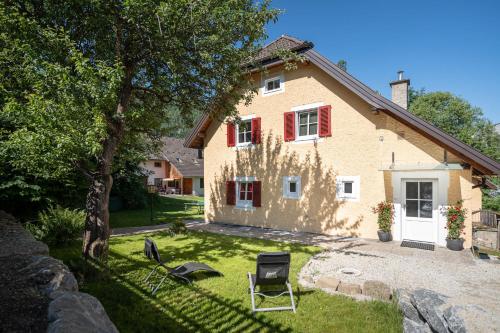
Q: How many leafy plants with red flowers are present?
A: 2